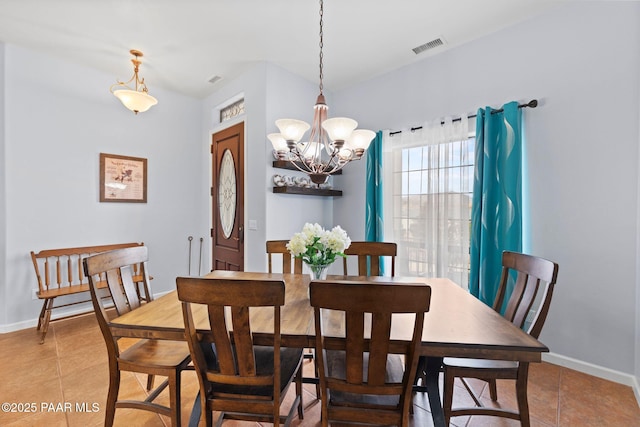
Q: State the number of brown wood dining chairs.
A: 6